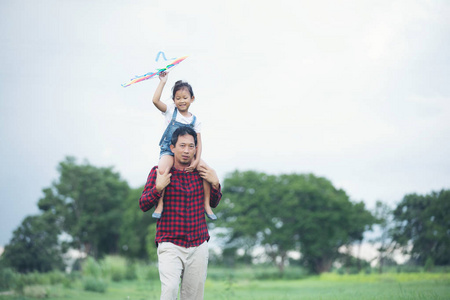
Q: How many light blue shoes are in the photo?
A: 2